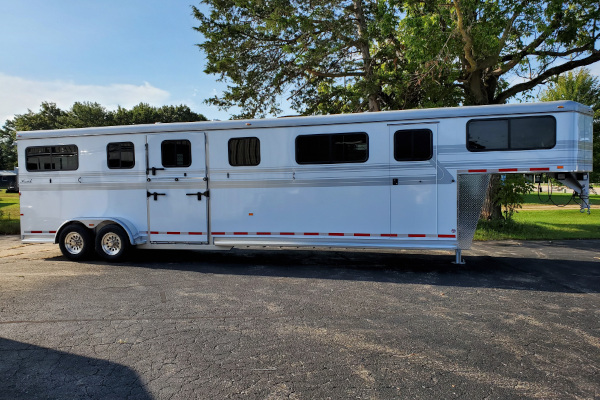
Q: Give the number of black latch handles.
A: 3